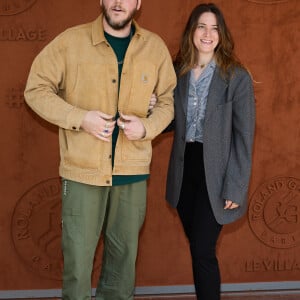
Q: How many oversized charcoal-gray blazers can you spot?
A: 1